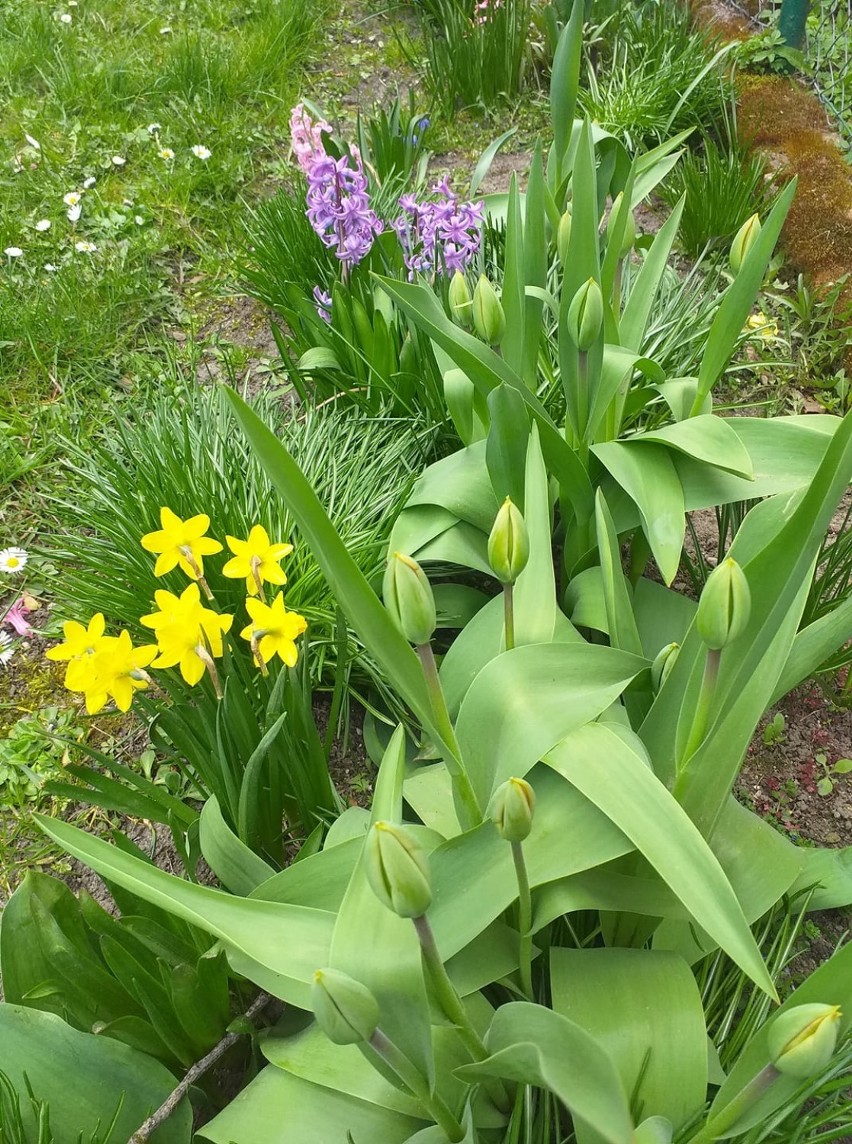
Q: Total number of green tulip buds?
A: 14